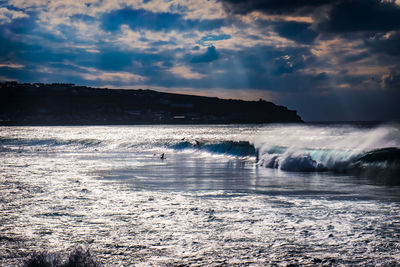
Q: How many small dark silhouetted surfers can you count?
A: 3